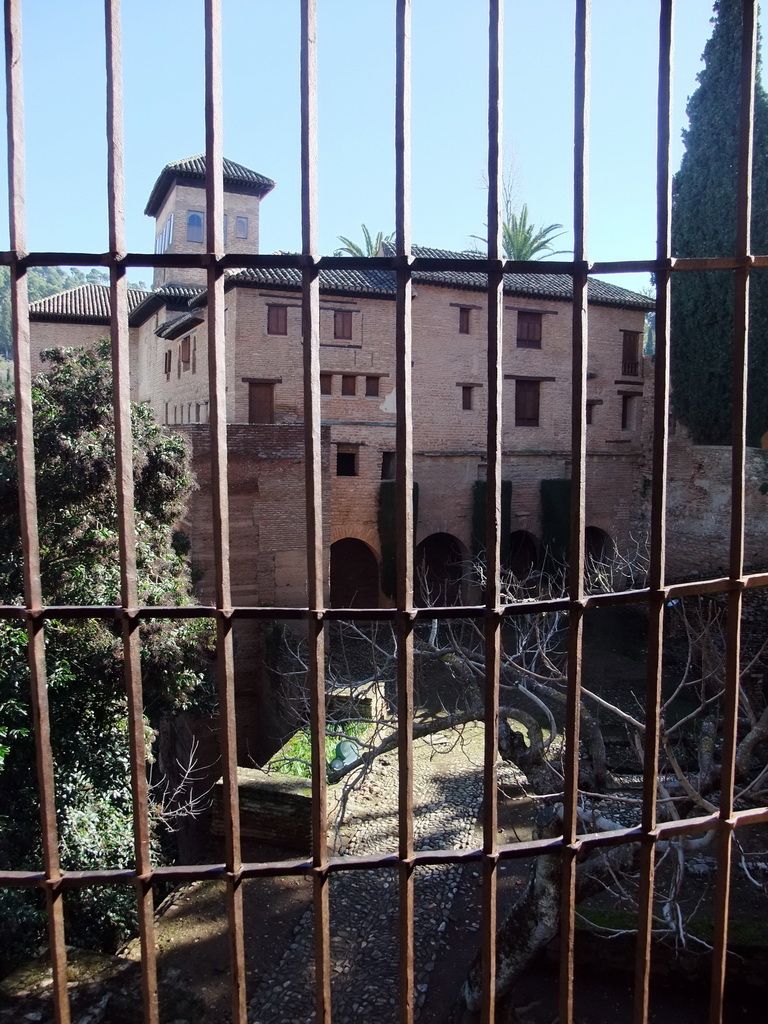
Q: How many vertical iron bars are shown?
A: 9